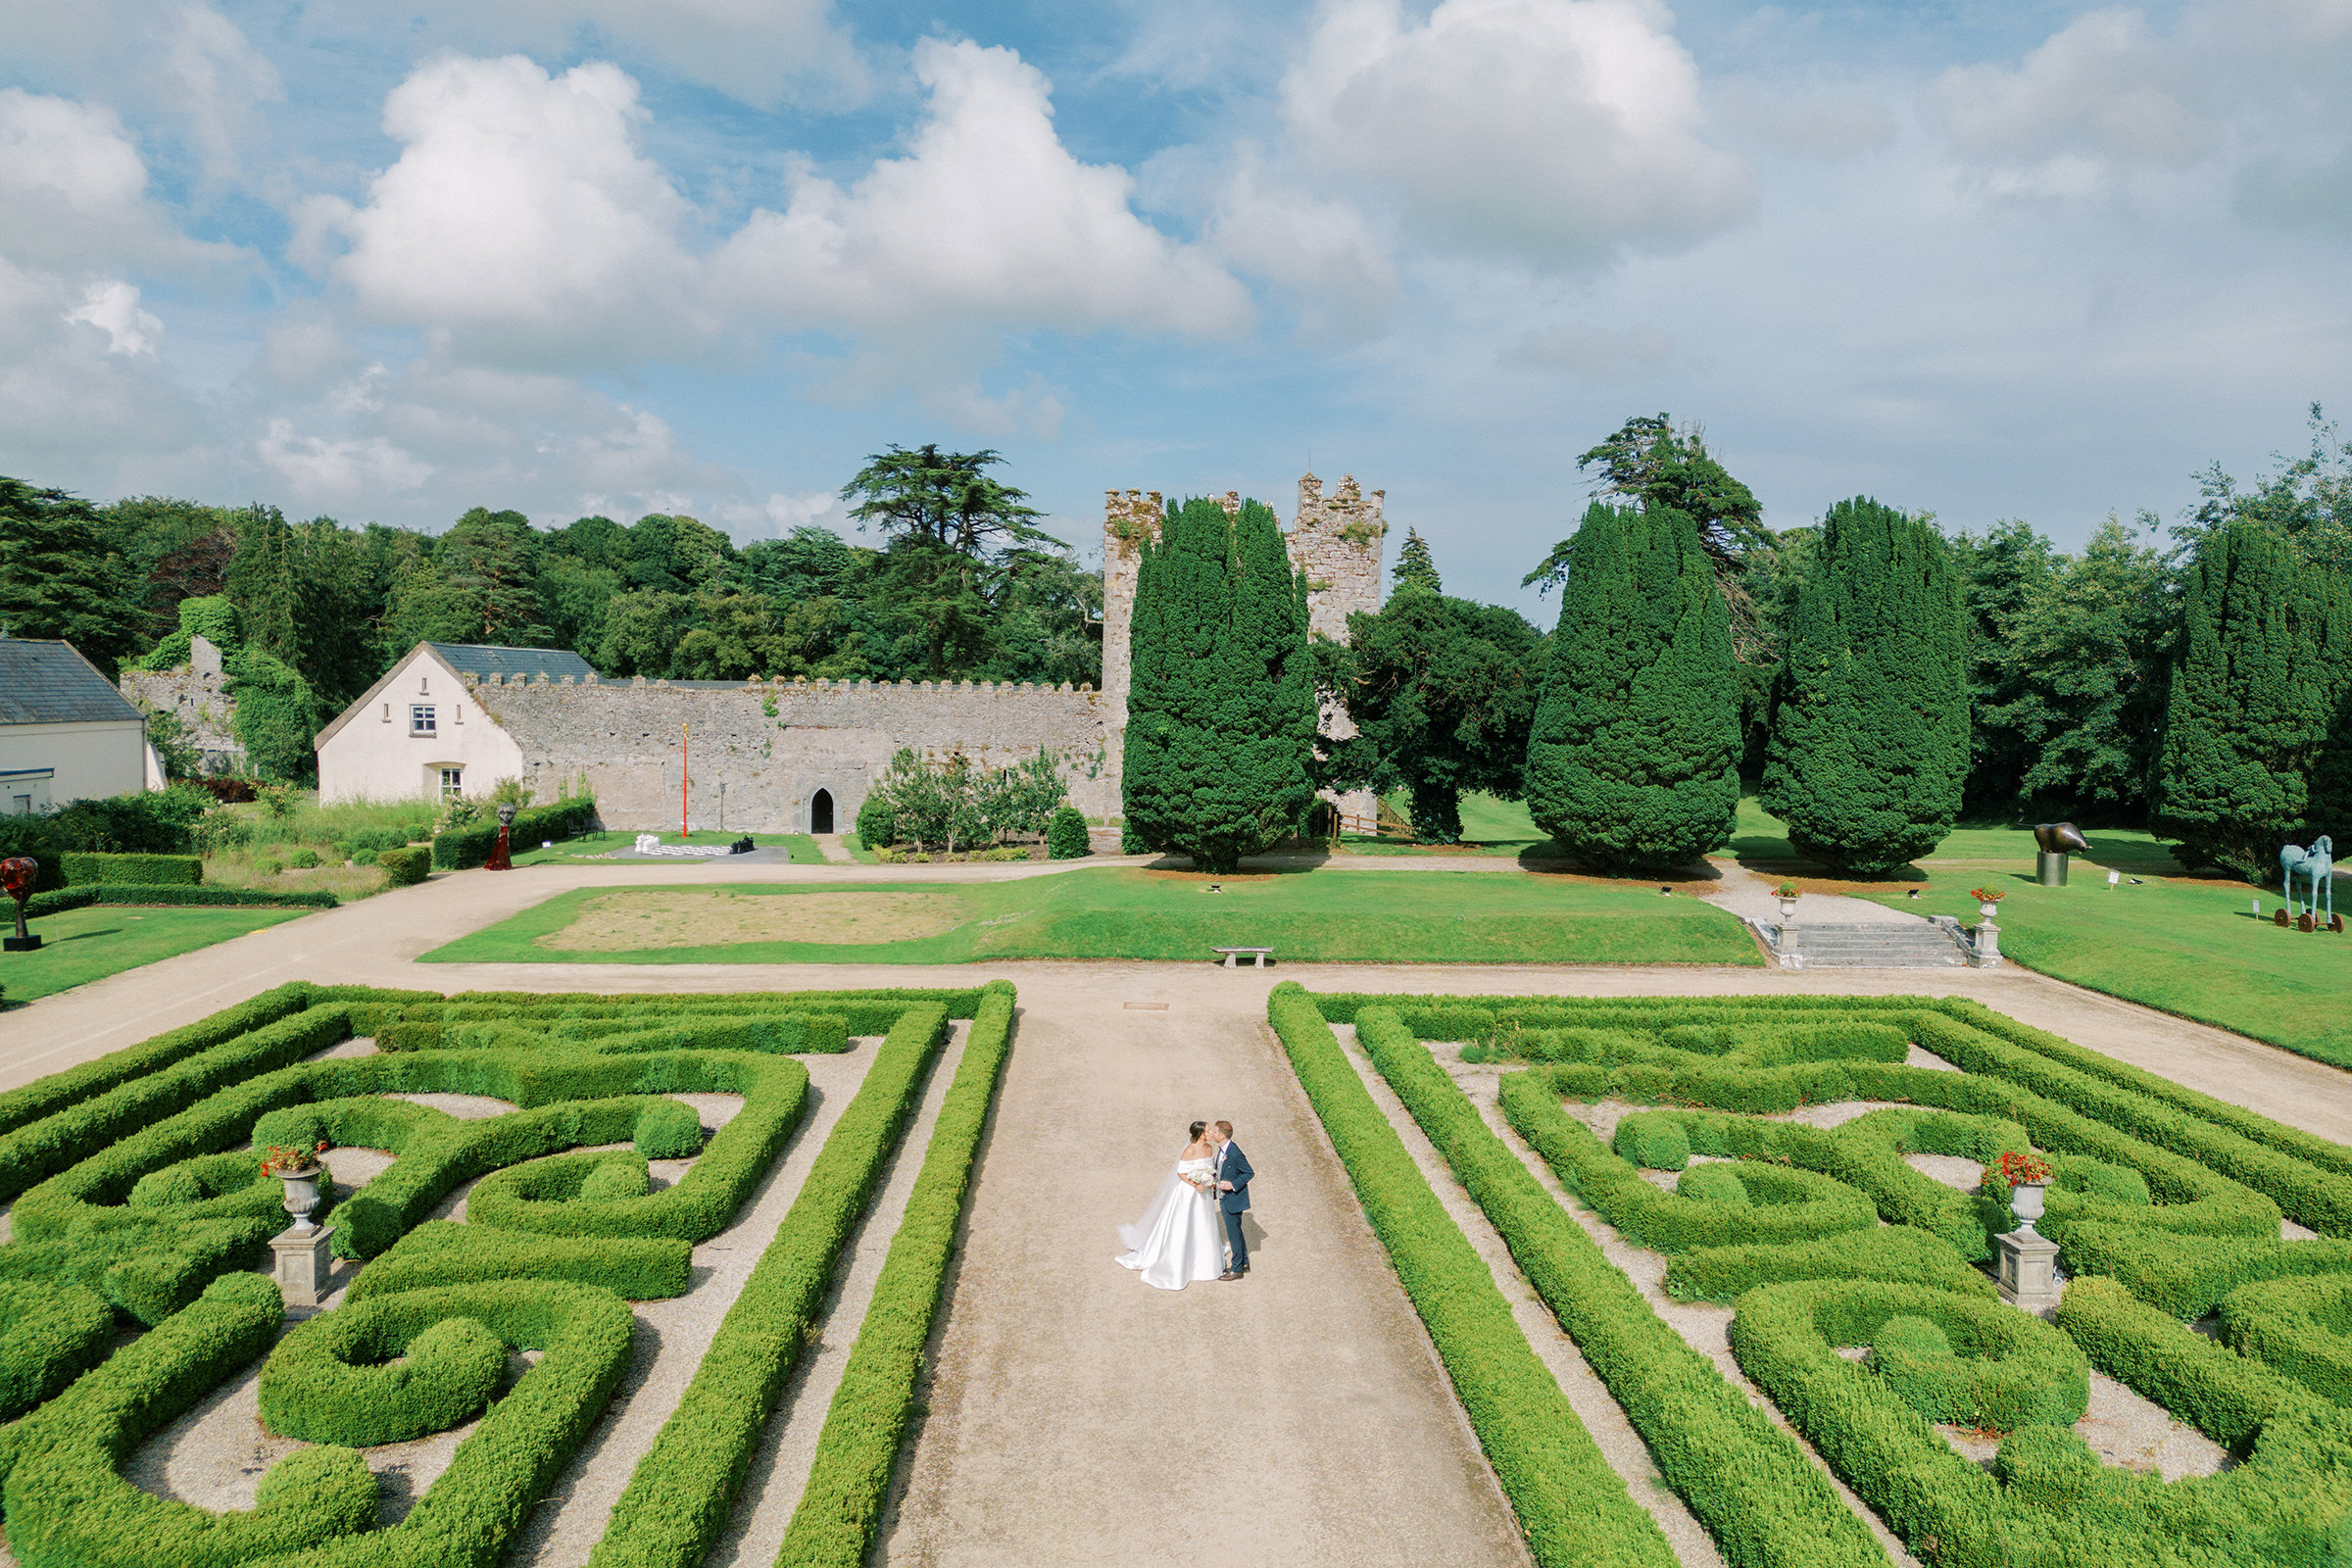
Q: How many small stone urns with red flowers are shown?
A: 4